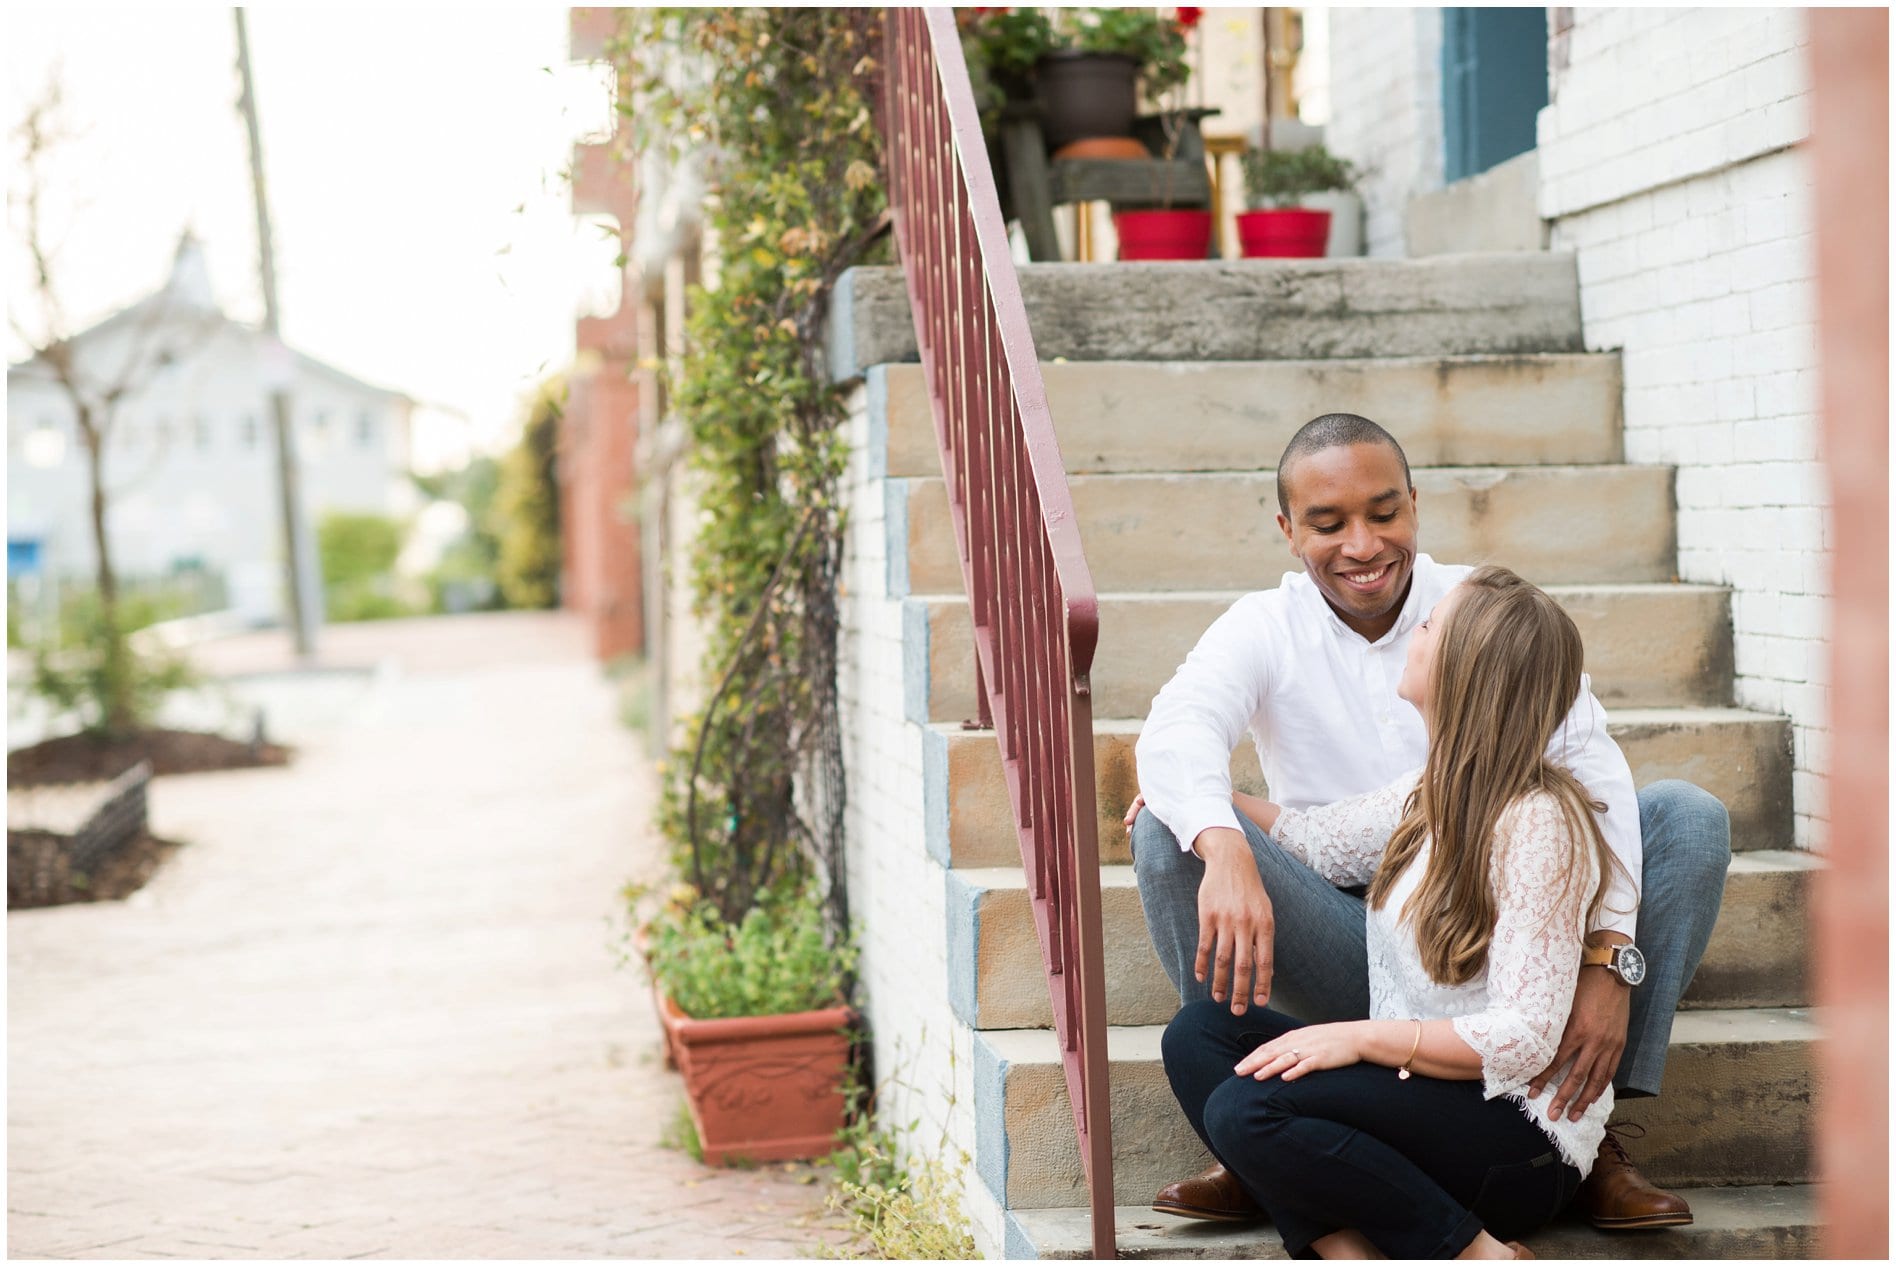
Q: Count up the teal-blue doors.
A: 1